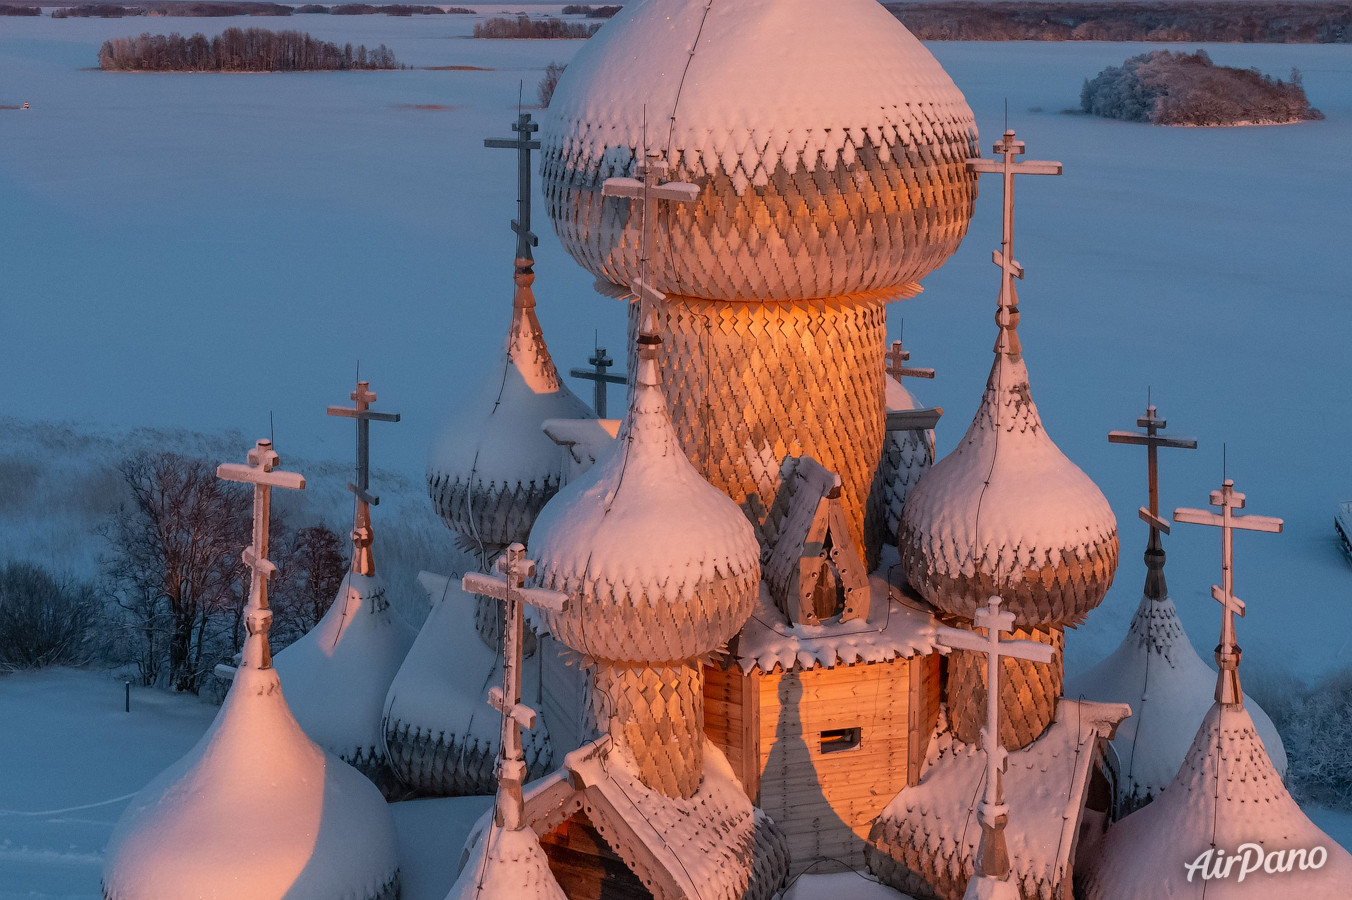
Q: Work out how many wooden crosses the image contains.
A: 11